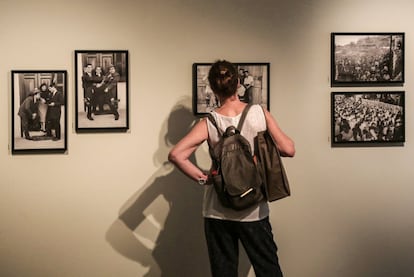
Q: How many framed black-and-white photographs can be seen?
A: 5